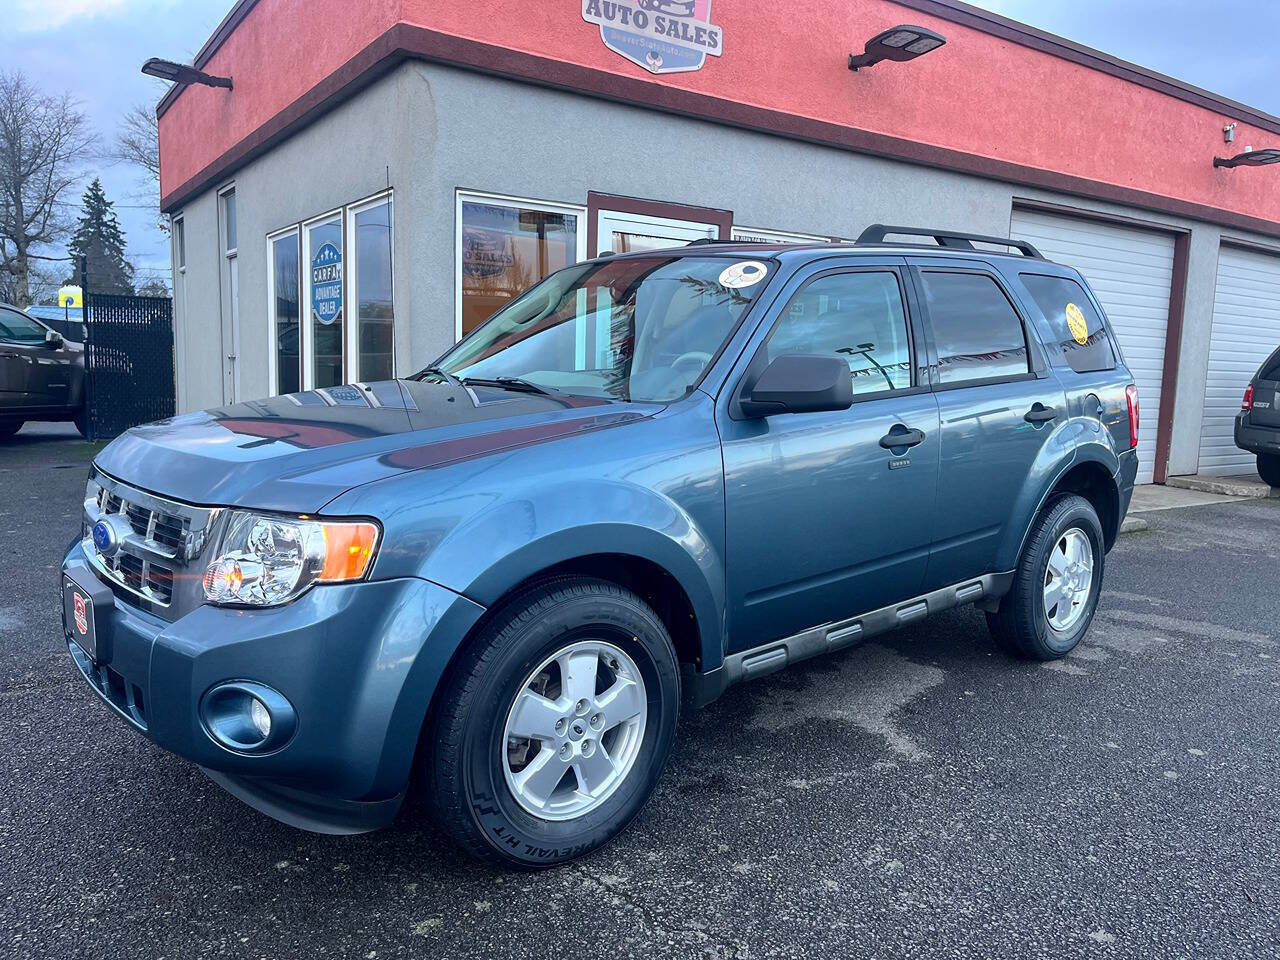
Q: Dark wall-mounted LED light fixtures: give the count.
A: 3